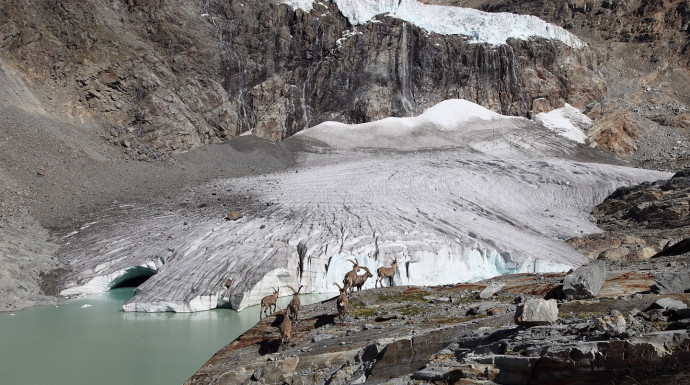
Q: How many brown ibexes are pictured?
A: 7